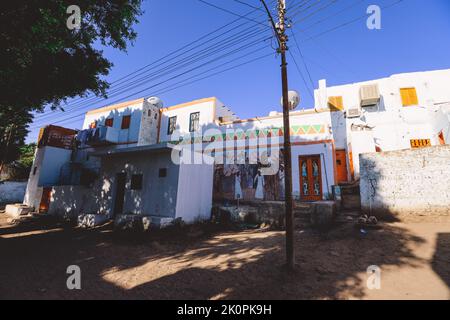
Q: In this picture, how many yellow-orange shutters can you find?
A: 2